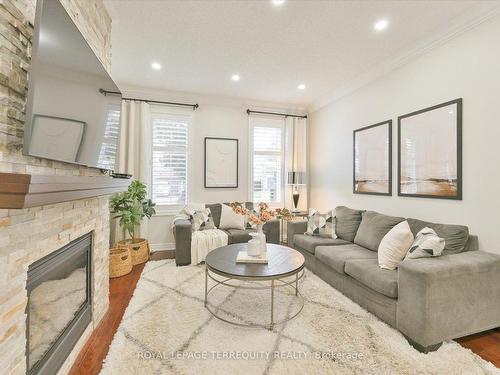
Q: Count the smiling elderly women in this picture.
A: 0